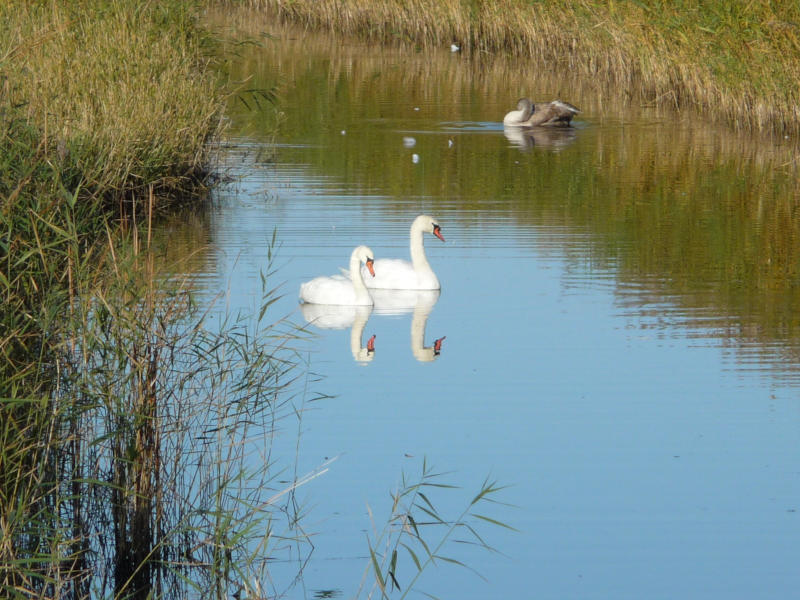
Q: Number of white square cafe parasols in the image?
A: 0